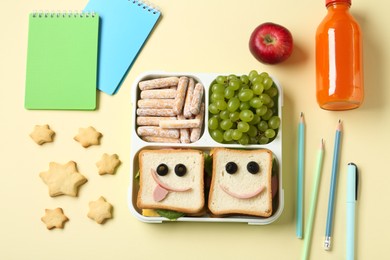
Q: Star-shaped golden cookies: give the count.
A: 6